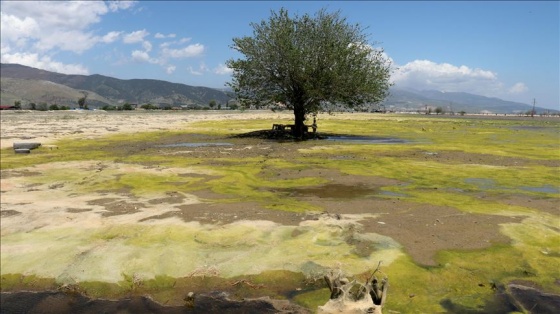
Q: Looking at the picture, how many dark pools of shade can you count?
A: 1